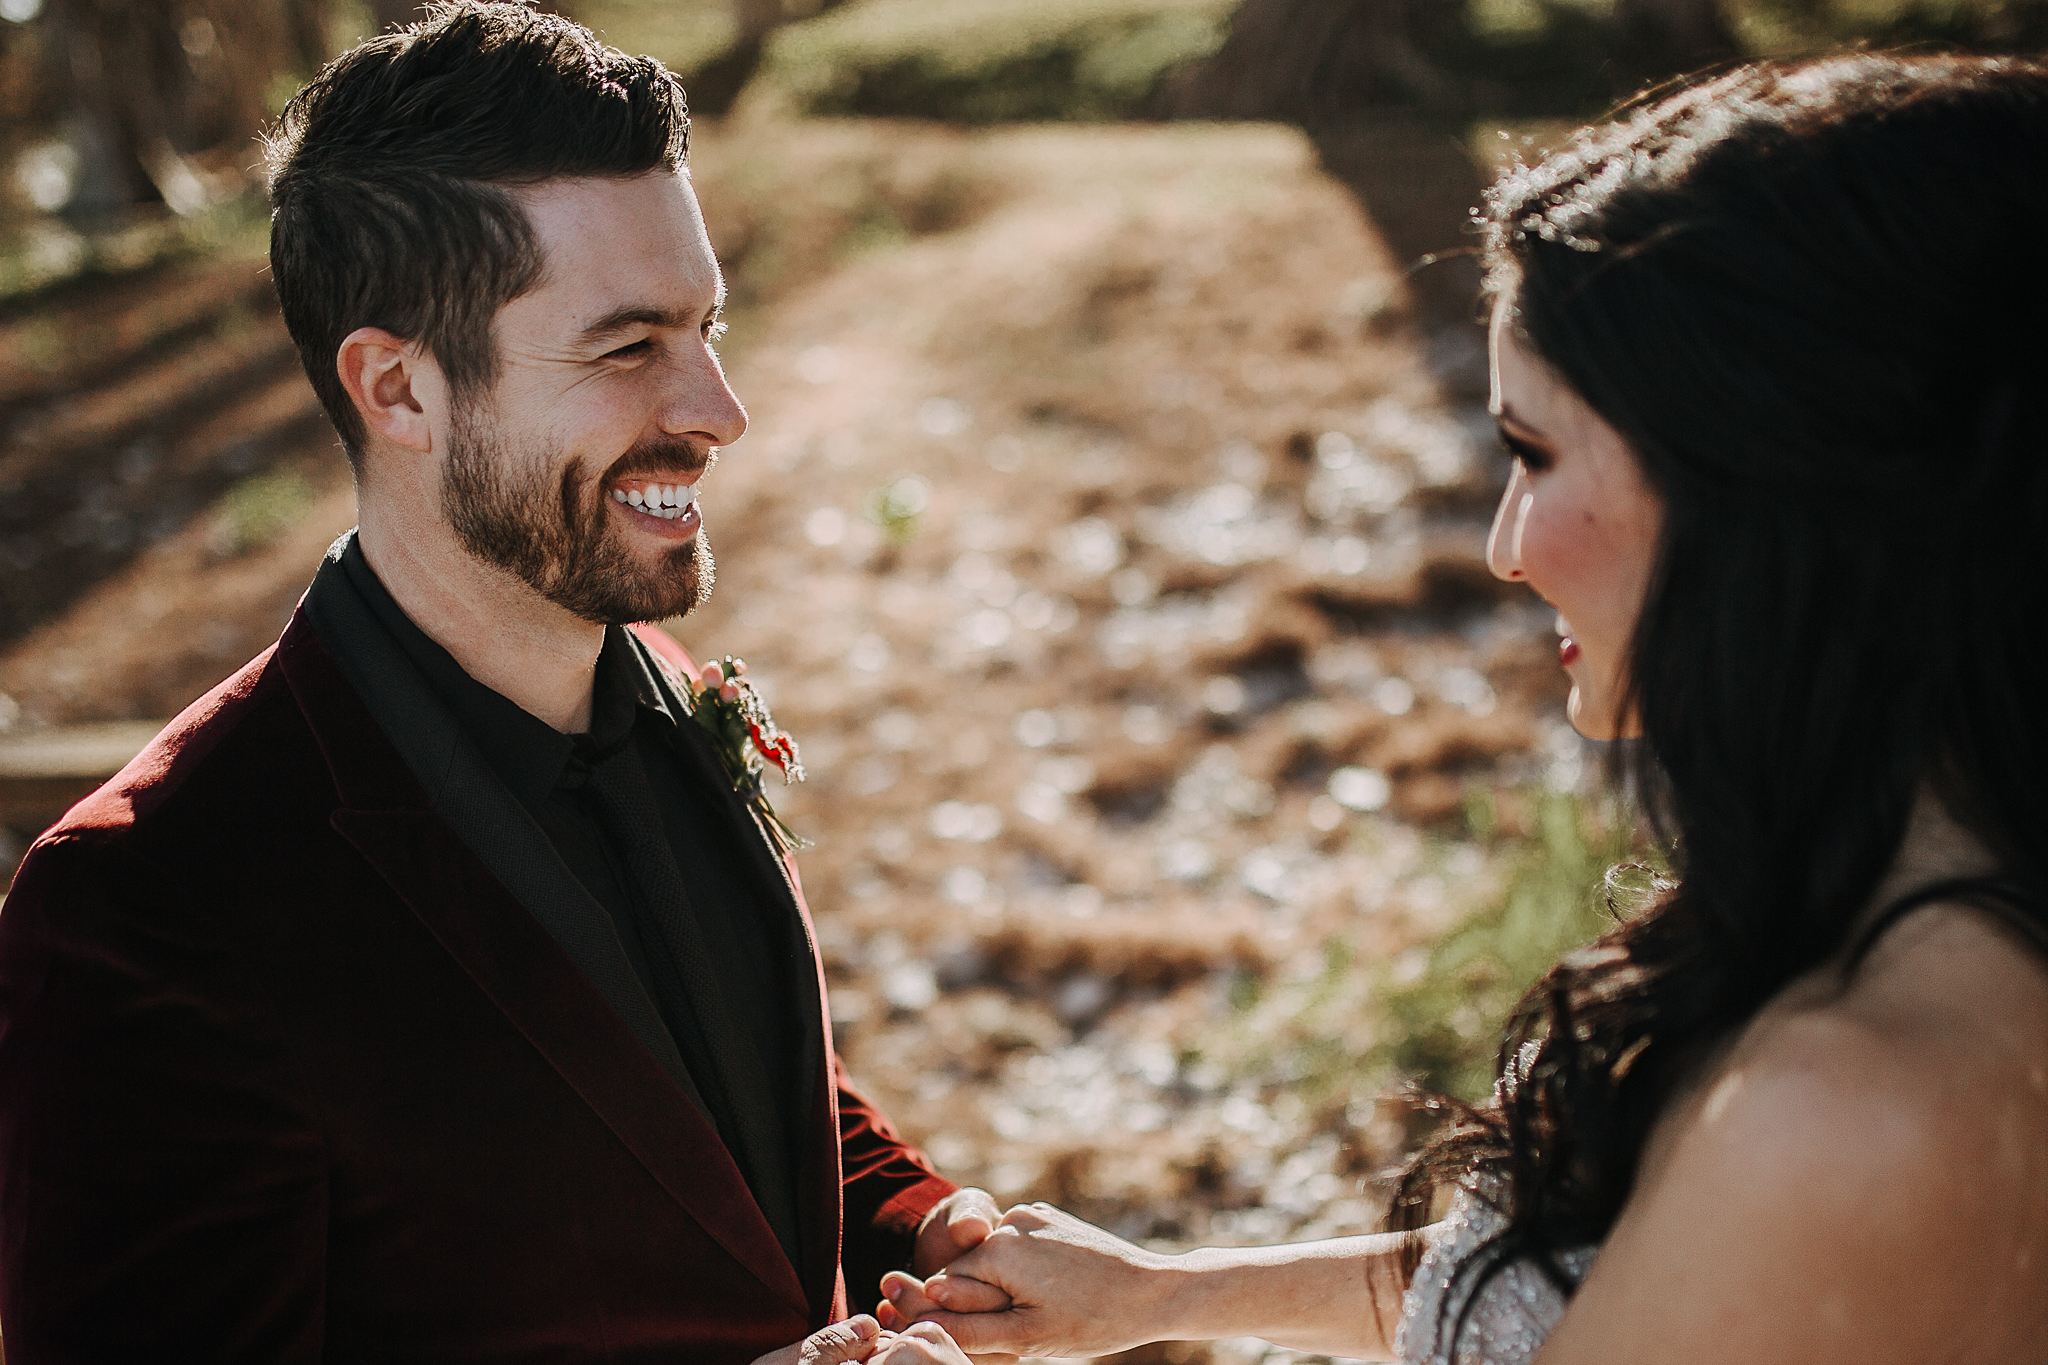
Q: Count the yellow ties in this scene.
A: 0